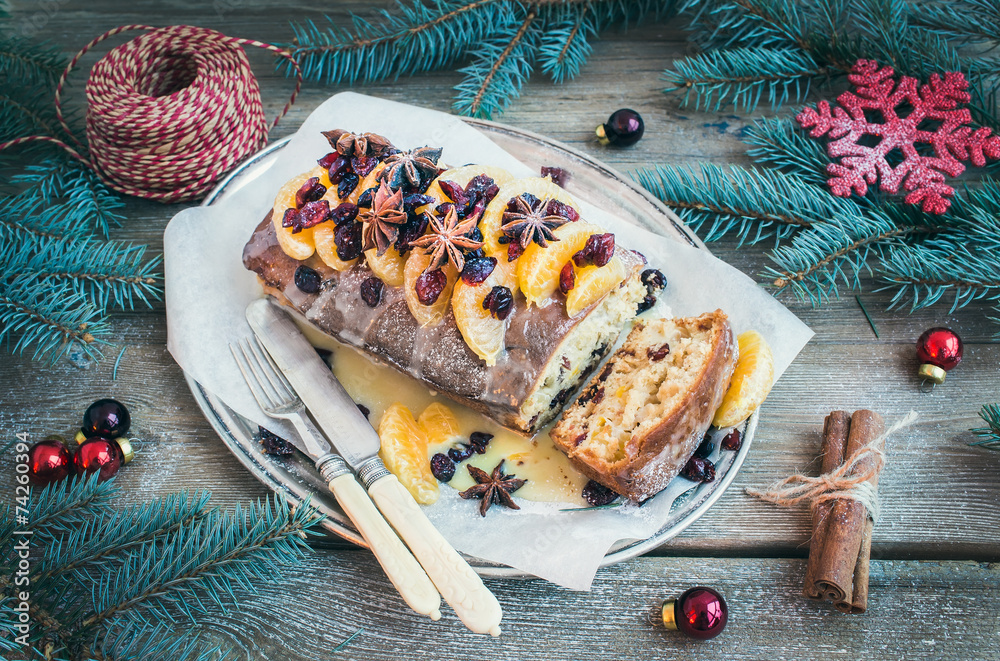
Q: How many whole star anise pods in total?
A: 6